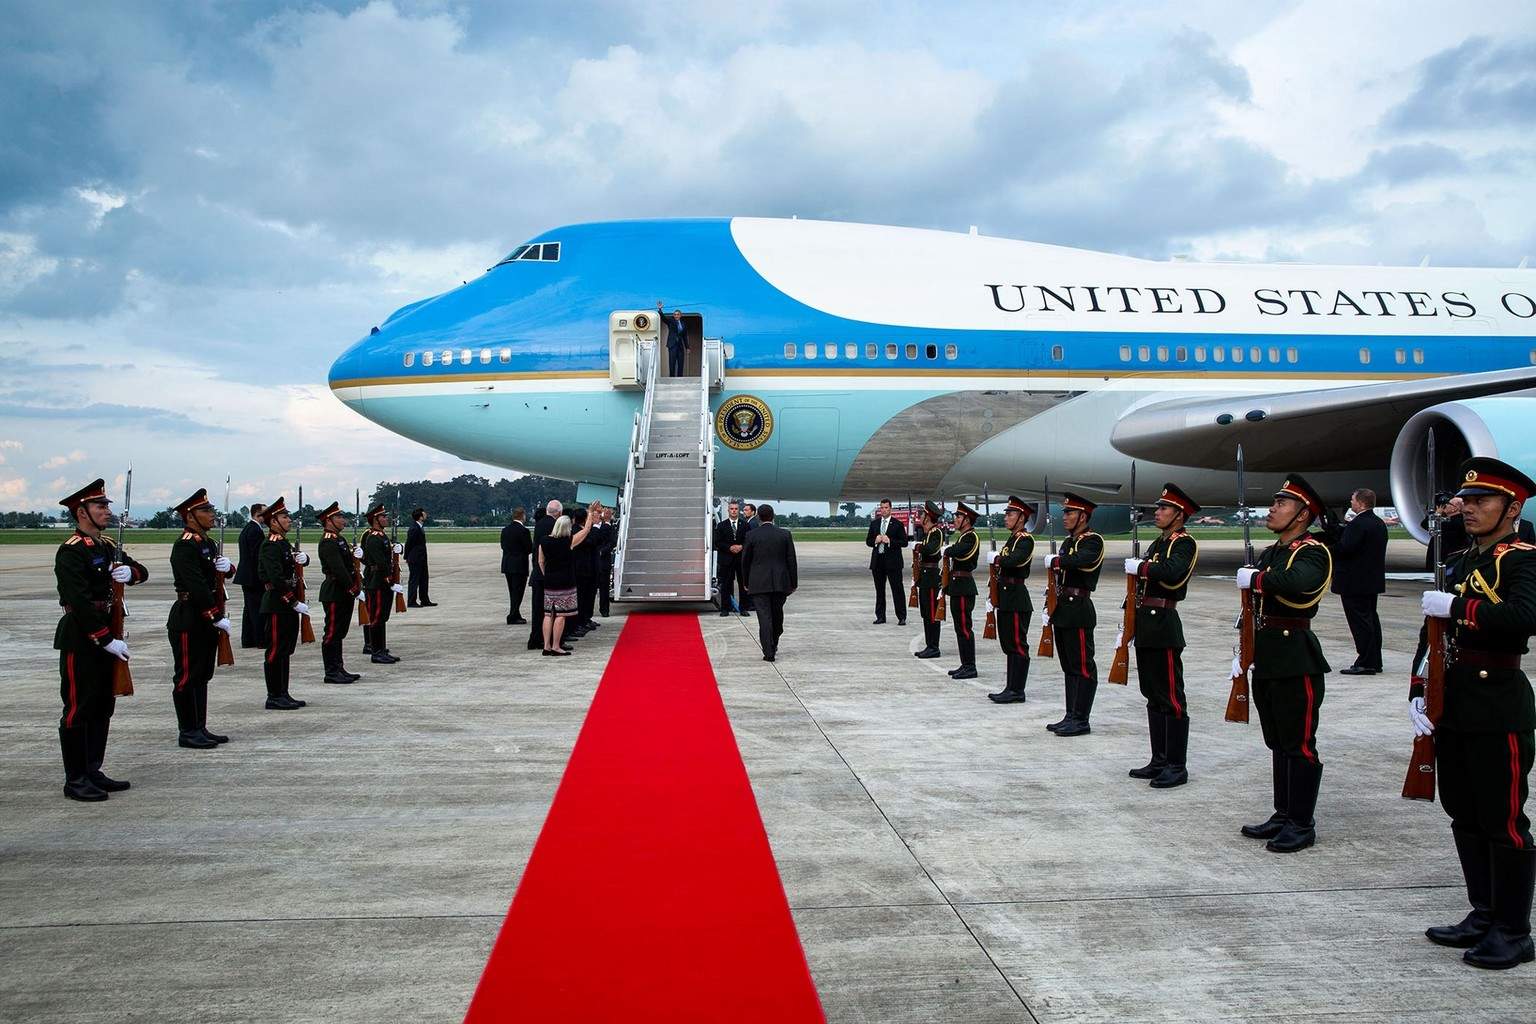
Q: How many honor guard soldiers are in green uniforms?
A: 12